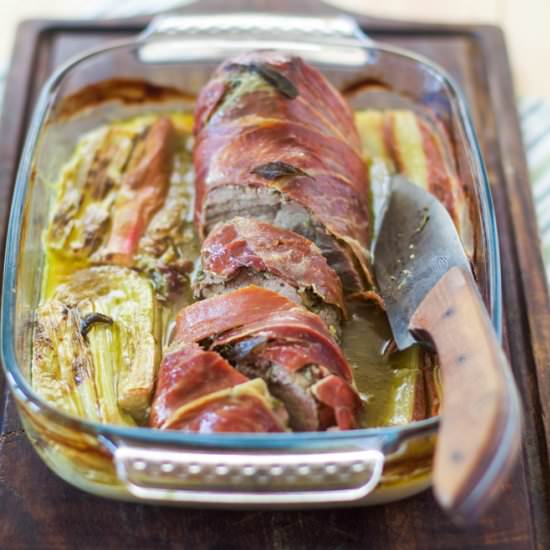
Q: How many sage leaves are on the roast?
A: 2